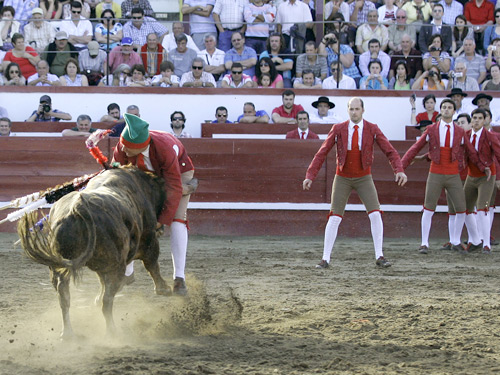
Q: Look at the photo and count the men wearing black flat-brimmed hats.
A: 4